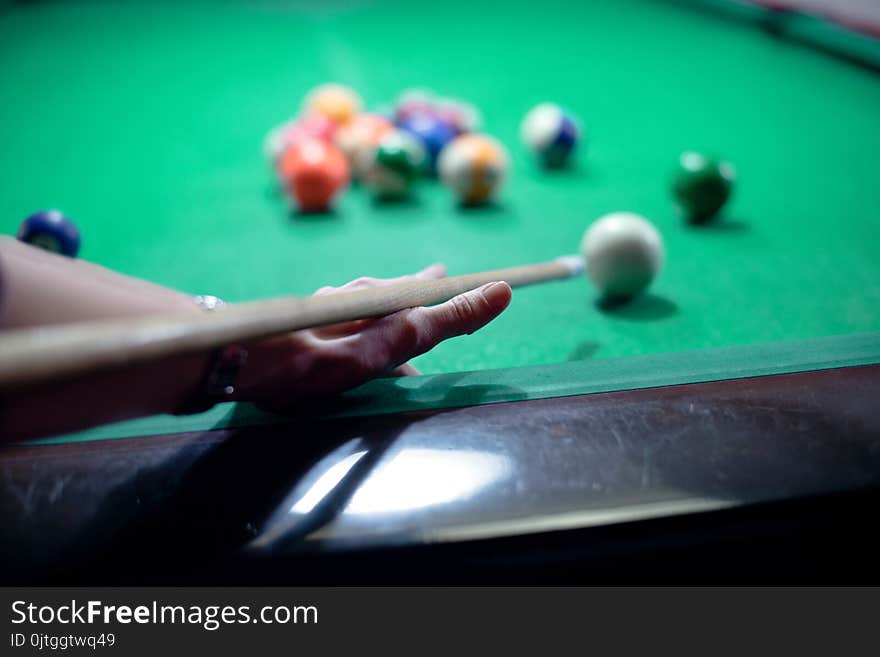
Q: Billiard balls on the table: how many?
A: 14